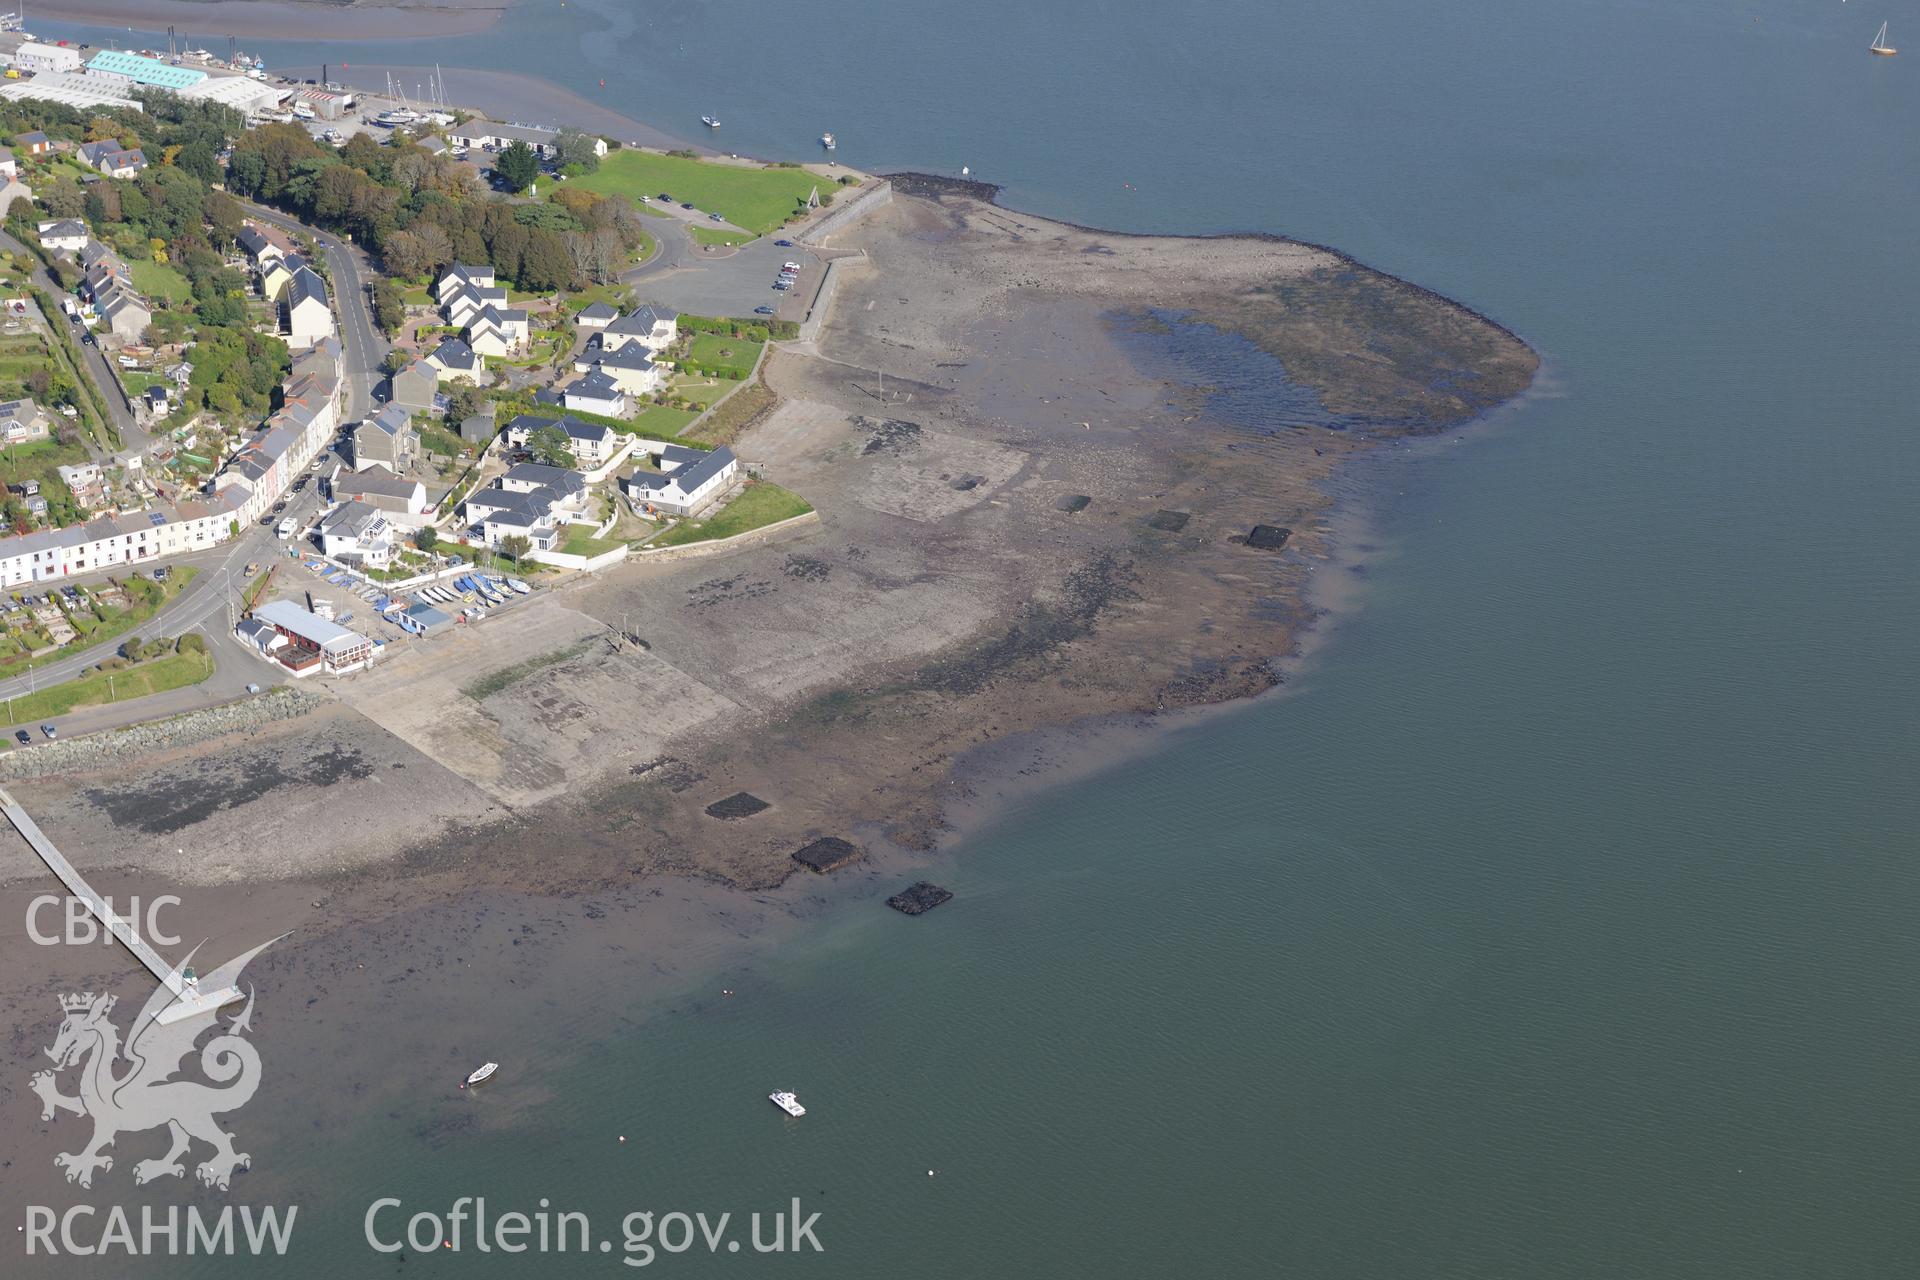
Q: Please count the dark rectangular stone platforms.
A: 6